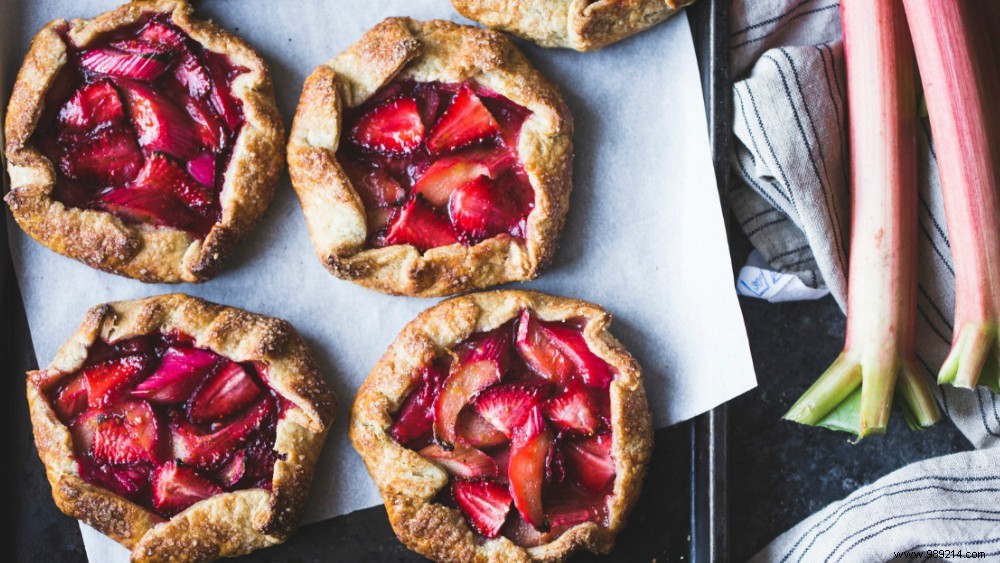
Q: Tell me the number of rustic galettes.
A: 5